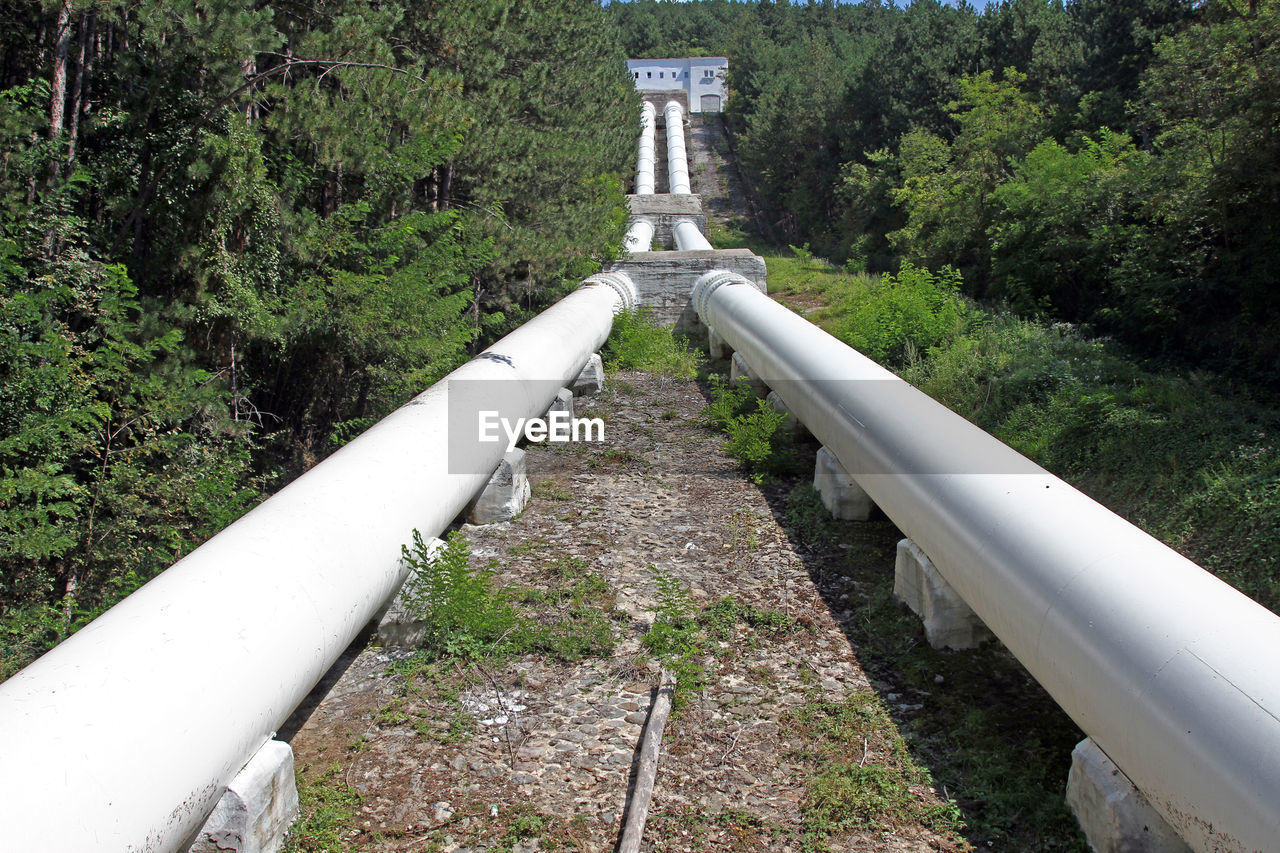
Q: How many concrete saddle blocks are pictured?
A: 11